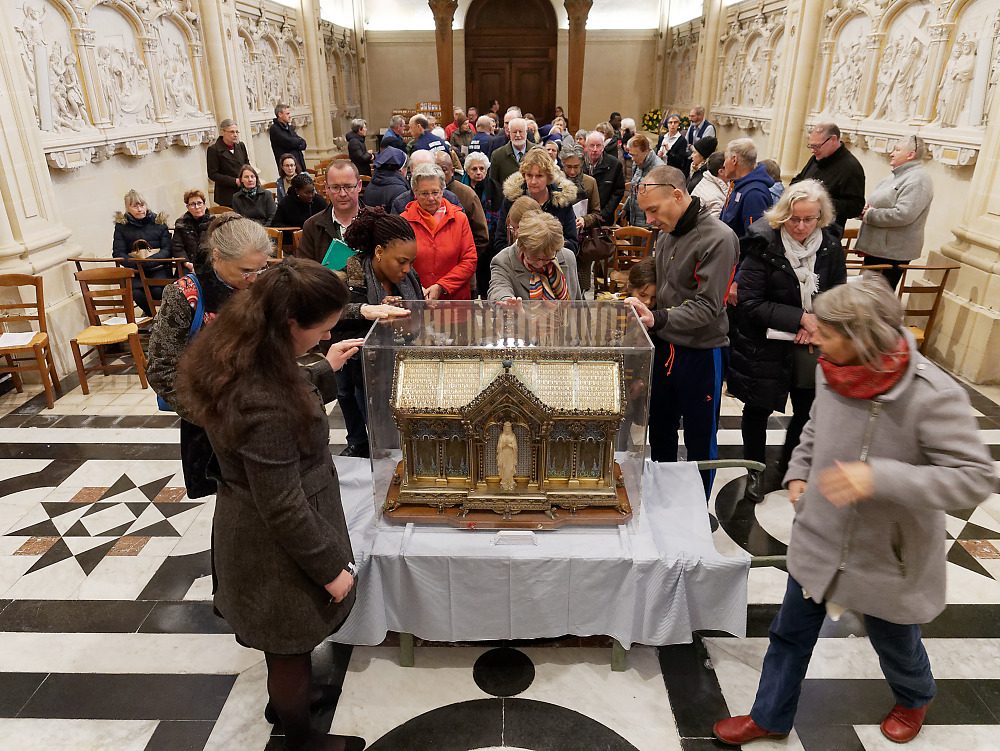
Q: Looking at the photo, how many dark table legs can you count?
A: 2